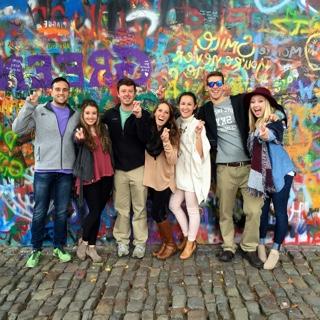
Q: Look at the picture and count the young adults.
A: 7